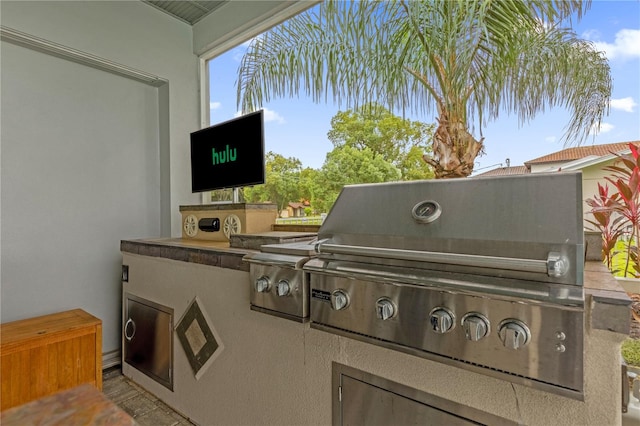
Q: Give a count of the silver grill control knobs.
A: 7